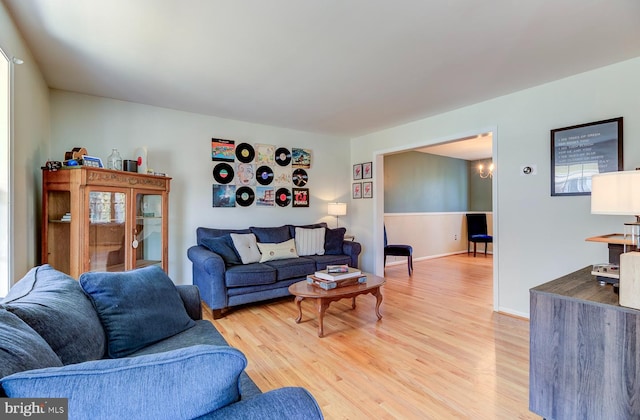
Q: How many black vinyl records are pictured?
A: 7